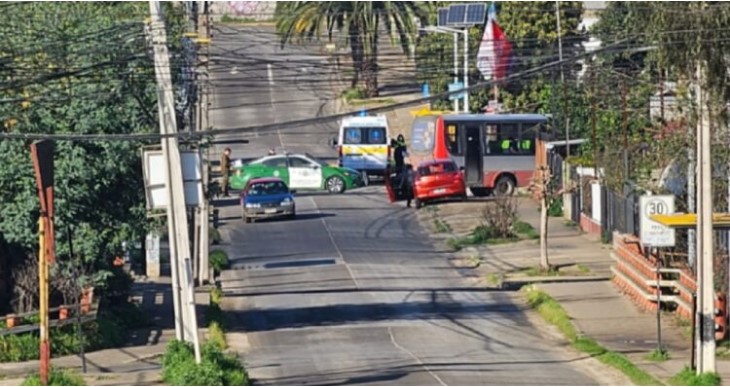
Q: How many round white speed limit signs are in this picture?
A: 1